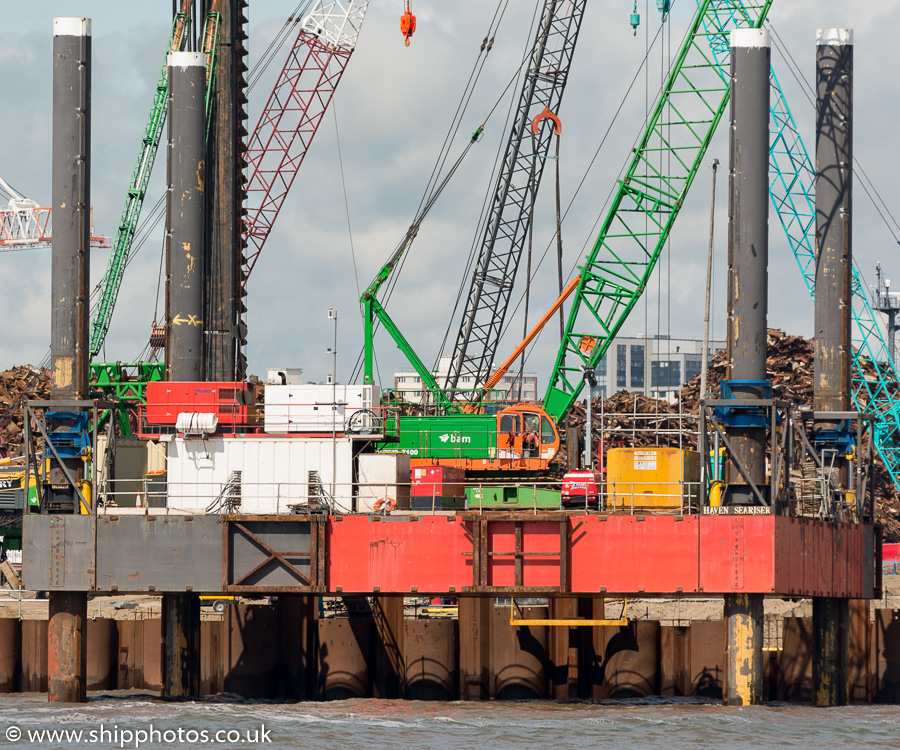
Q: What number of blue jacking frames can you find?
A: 3